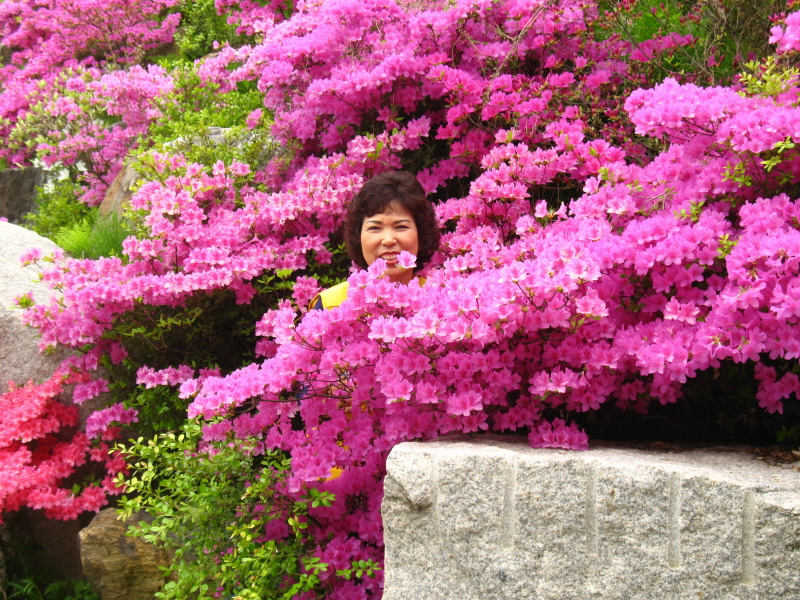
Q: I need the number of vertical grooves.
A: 5